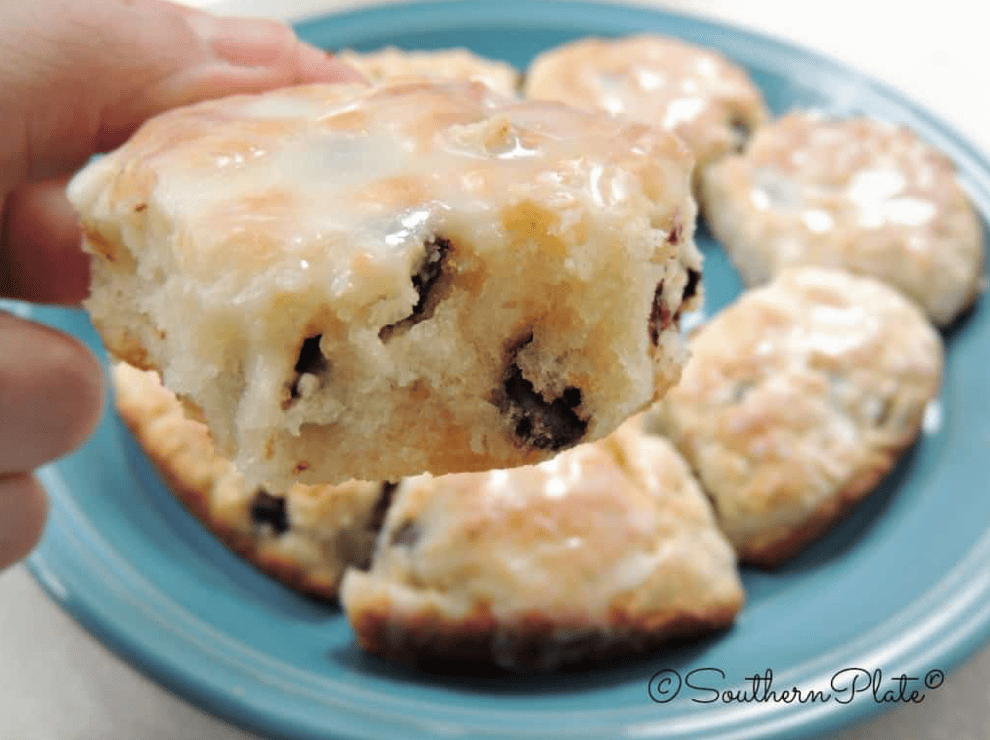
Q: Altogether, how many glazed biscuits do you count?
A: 7